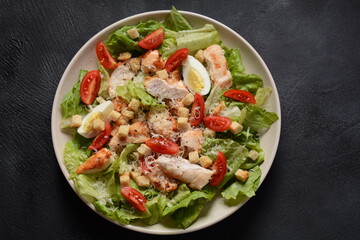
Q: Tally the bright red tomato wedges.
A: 11